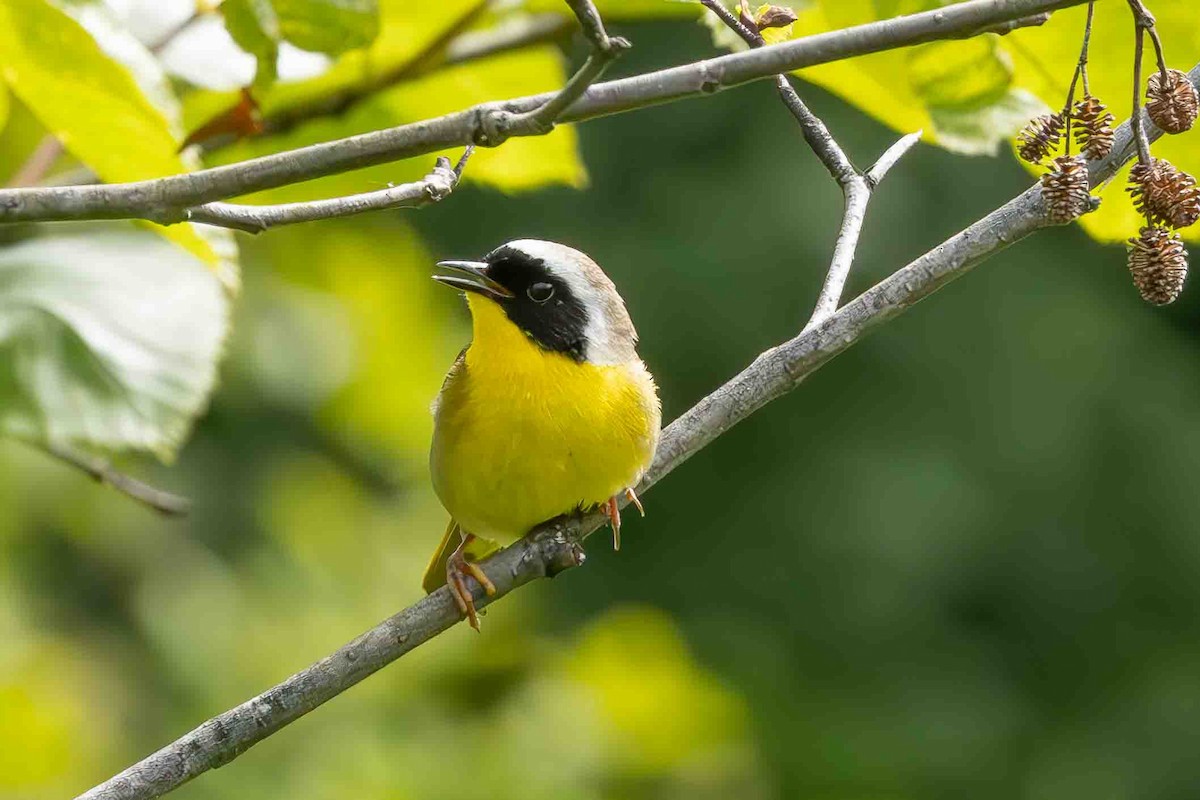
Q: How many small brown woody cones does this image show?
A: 6